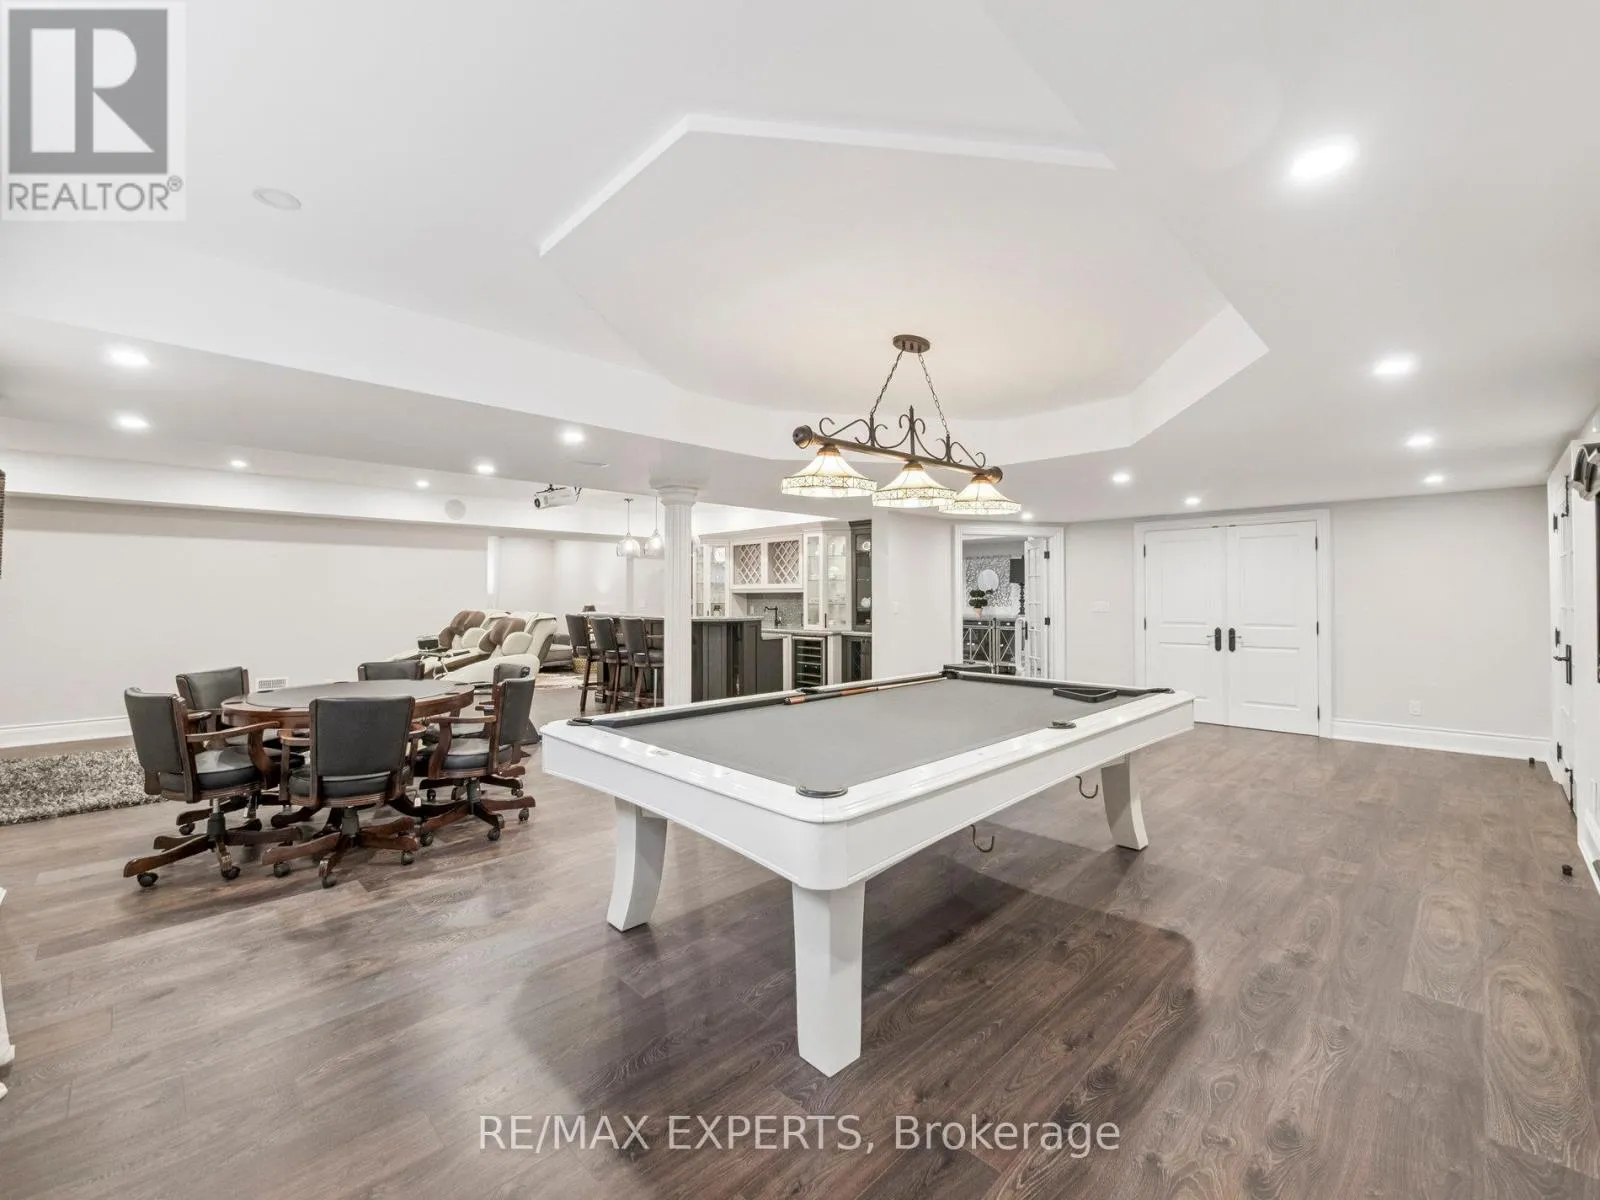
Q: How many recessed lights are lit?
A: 13